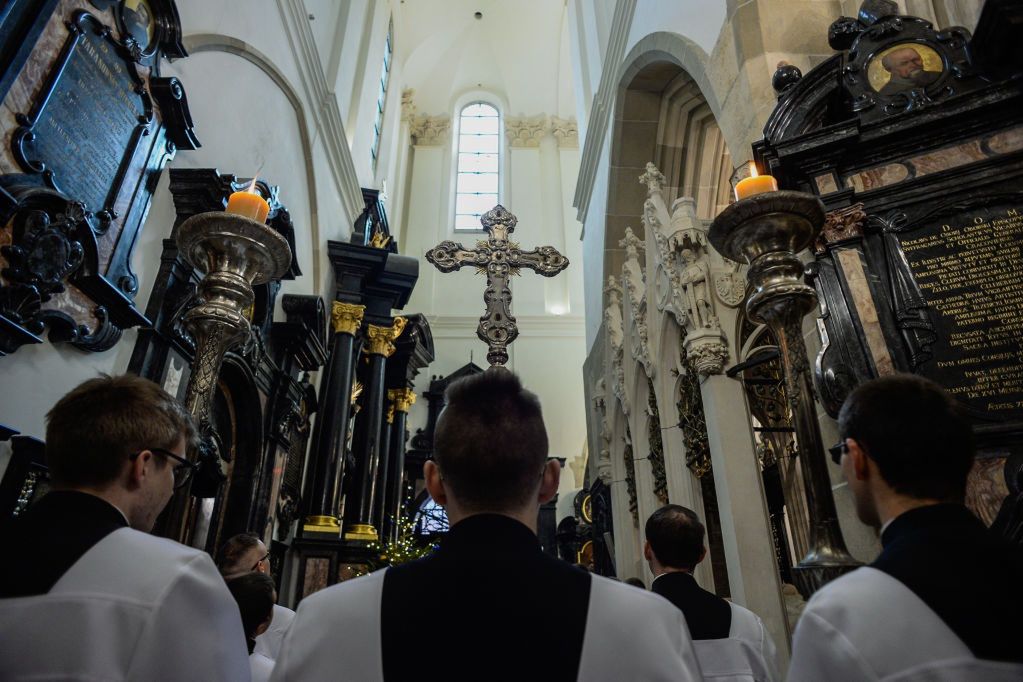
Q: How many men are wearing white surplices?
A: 6